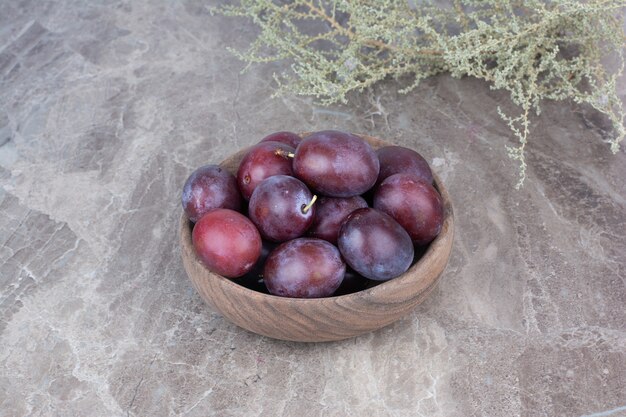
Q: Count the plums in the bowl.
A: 11